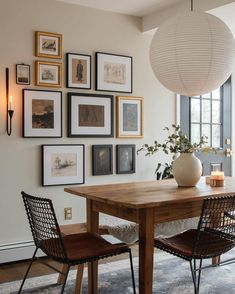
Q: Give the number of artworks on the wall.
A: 11